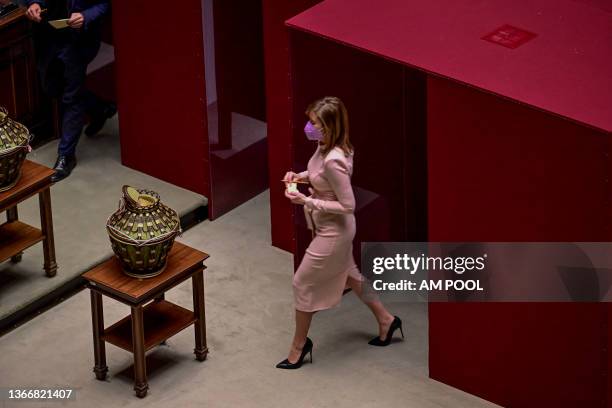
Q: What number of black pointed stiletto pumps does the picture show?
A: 2